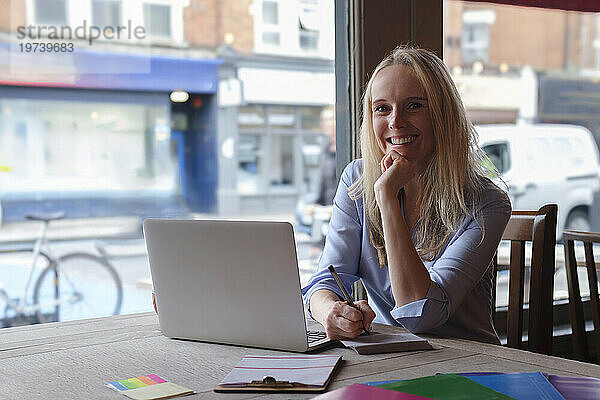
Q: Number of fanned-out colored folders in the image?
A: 4